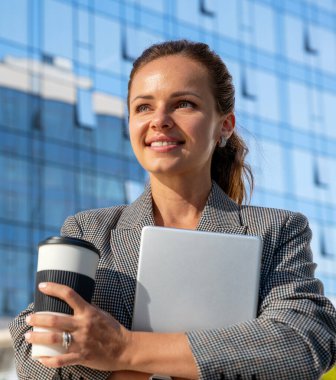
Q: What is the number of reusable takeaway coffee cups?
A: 1